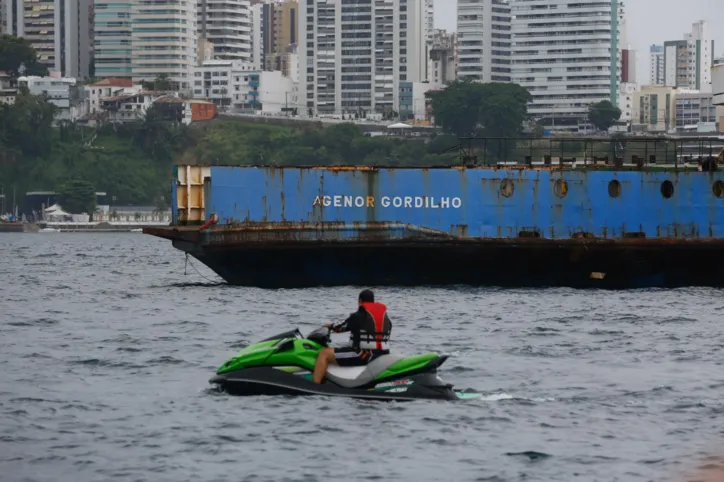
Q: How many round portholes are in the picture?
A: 5